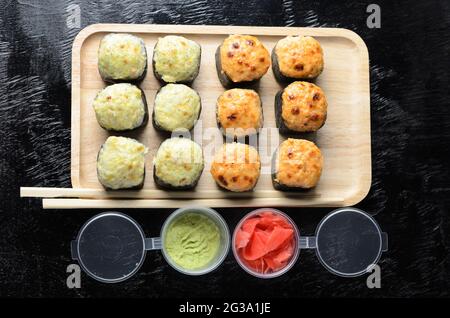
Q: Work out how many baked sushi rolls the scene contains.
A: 12